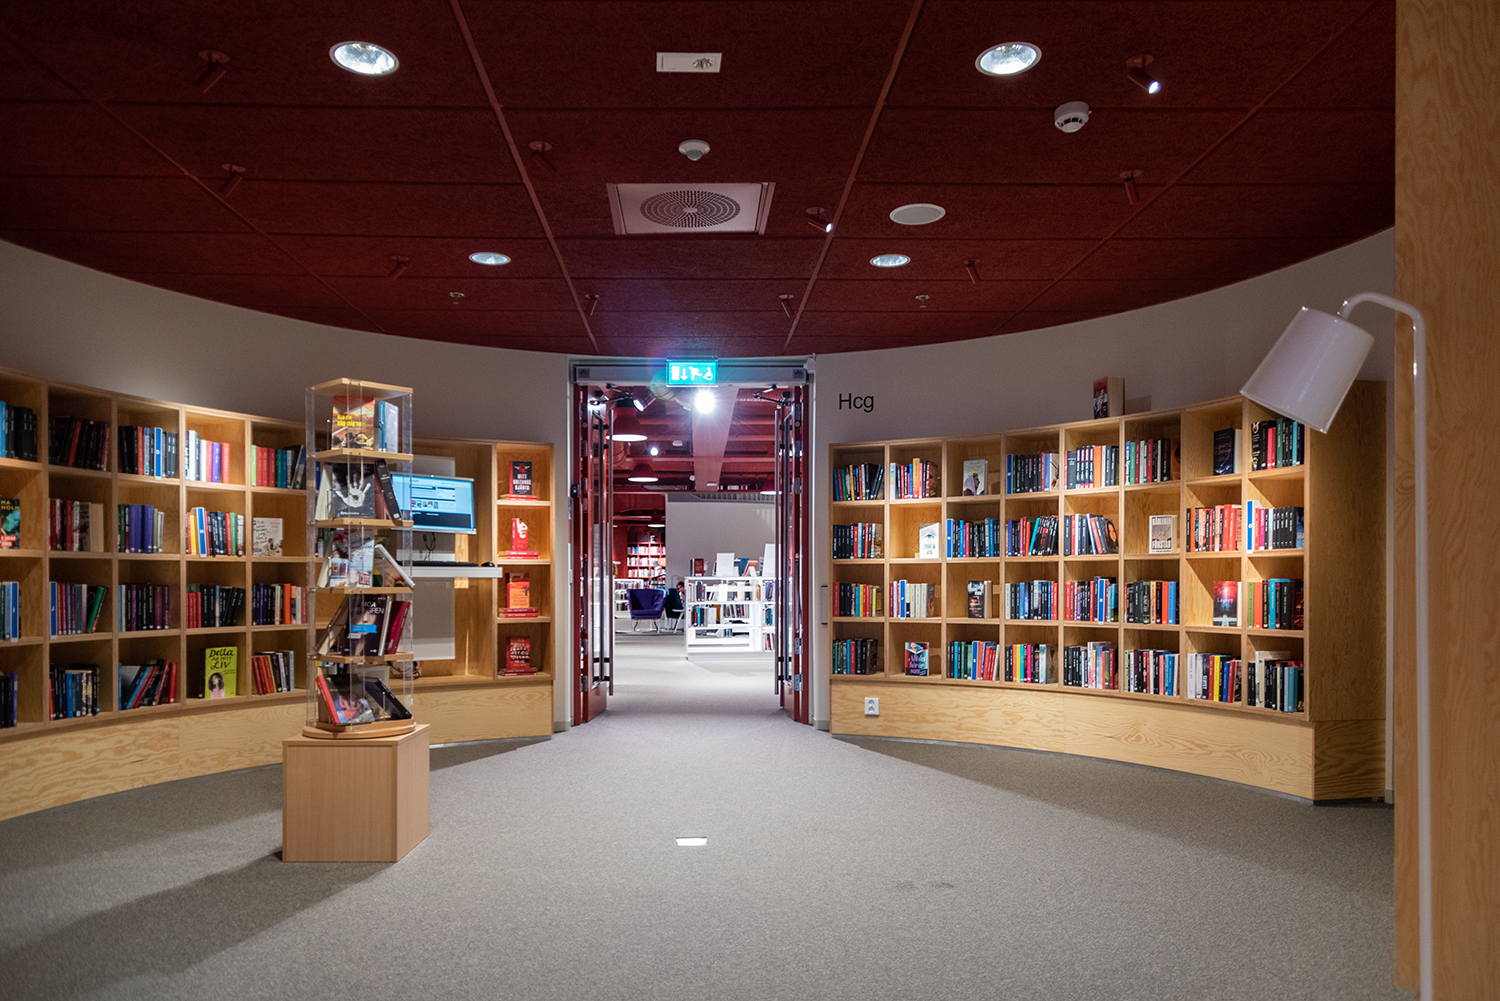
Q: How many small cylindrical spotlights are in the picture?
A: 10